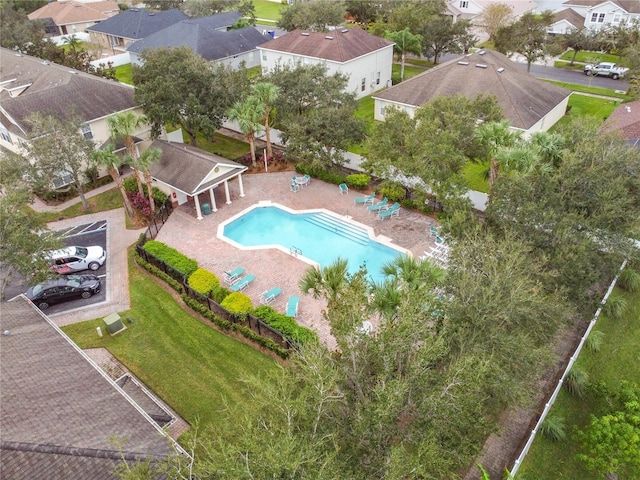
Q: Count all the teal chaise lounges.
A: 7